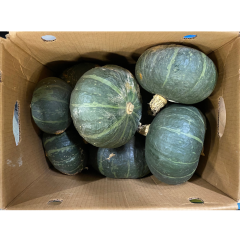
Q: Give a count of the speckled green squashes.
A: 7